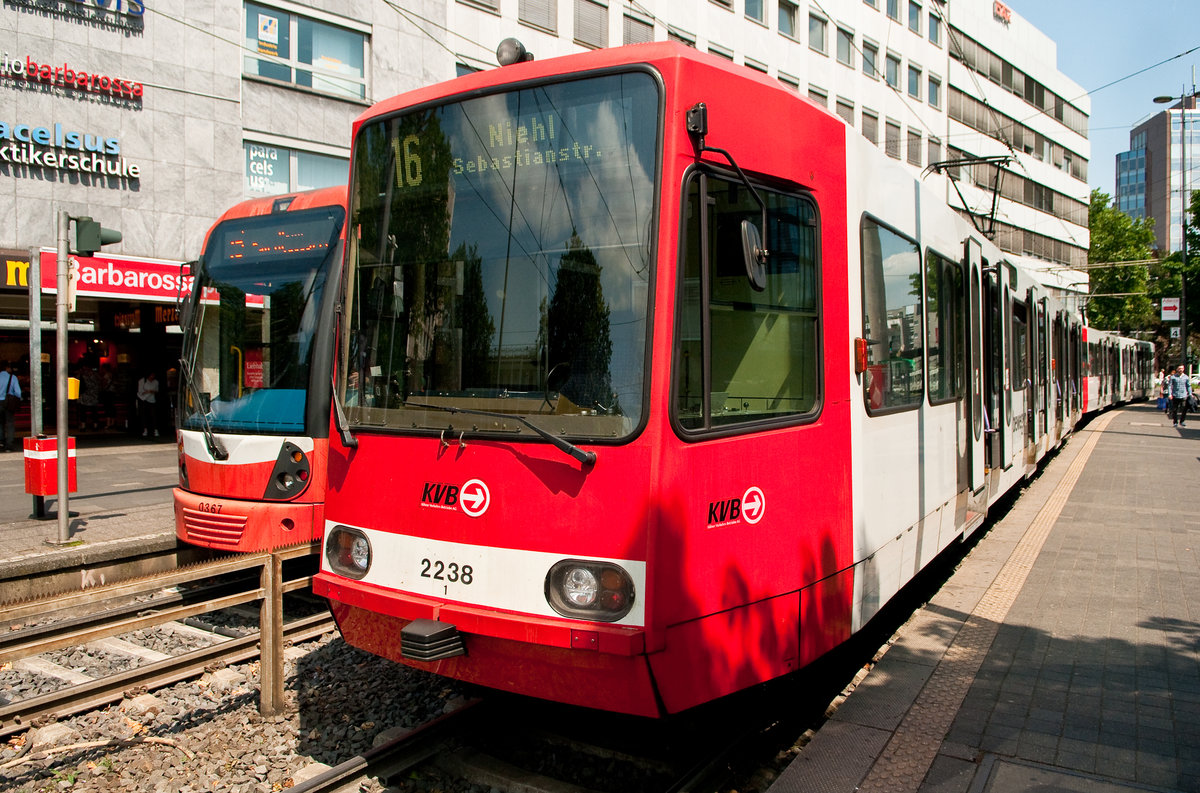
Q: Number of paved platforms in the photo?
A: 2